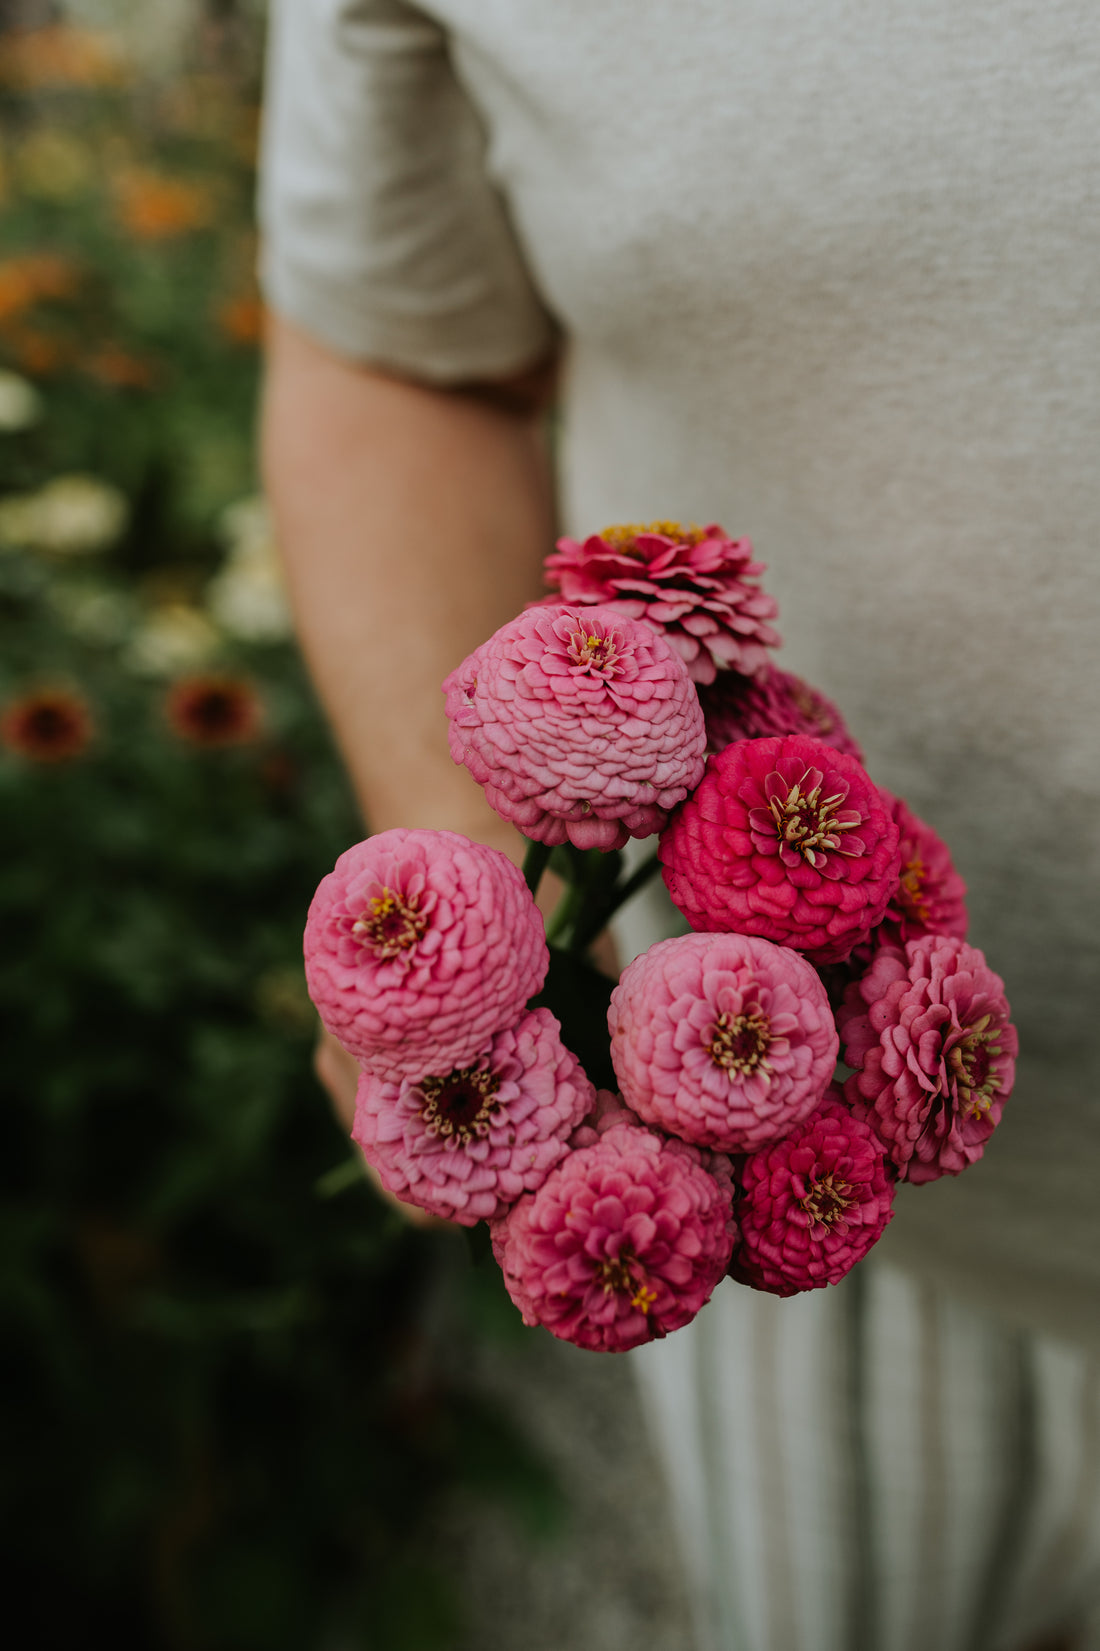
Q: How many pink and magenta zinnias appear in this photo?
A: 11